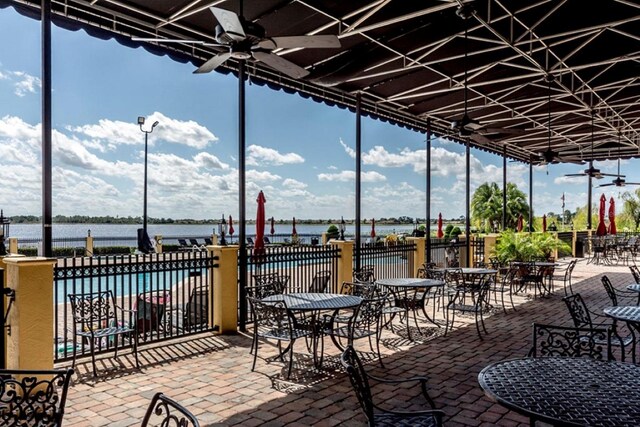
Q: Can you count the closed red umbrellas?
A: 10